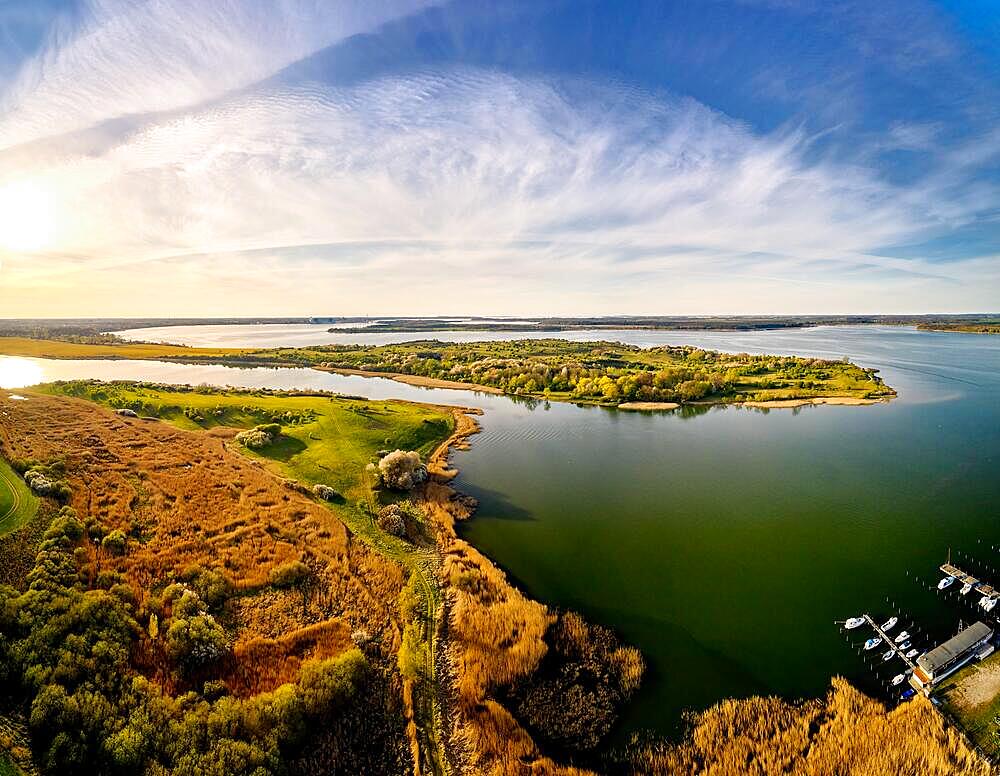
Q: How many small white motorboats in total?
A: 12